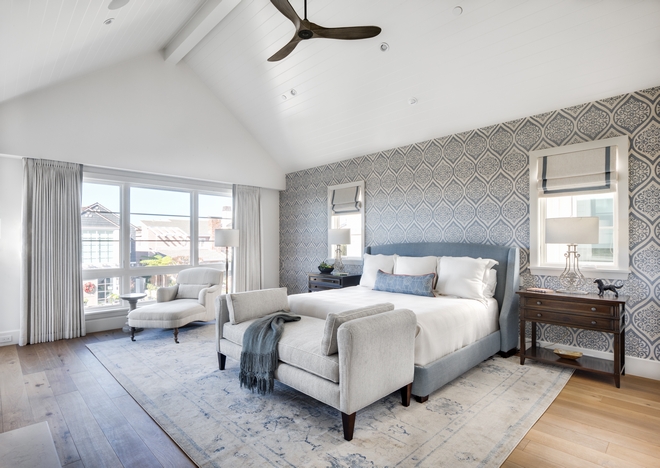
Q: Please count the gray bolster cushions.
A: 2